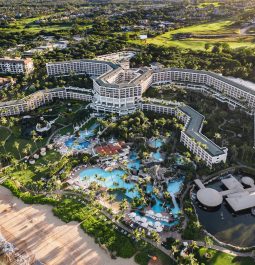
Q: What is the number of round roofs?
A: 2